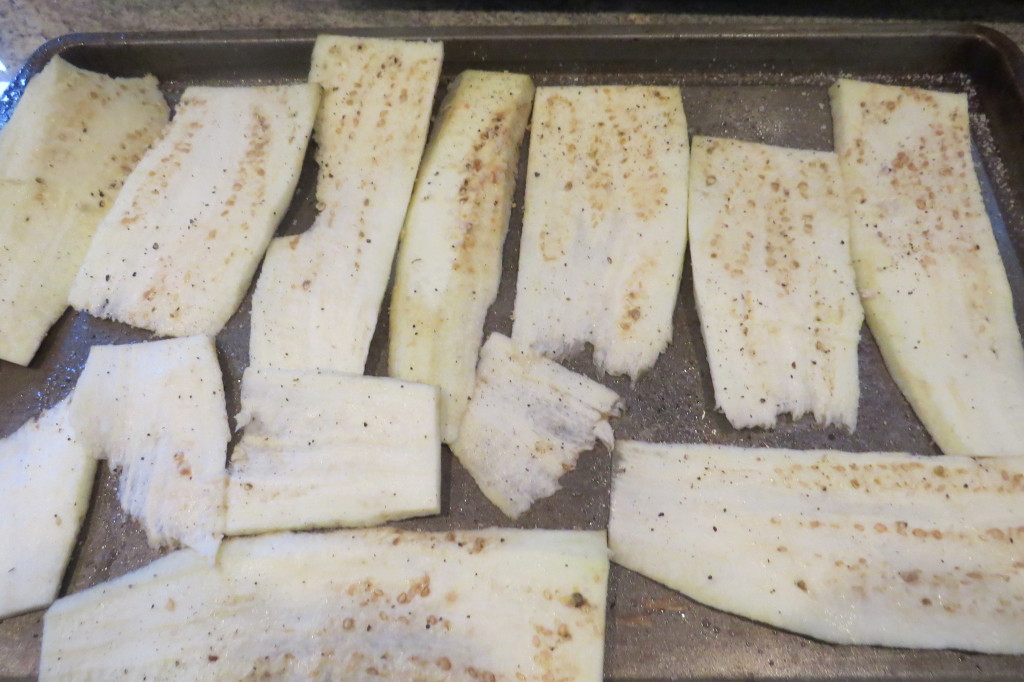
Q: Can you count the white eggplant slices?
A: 13